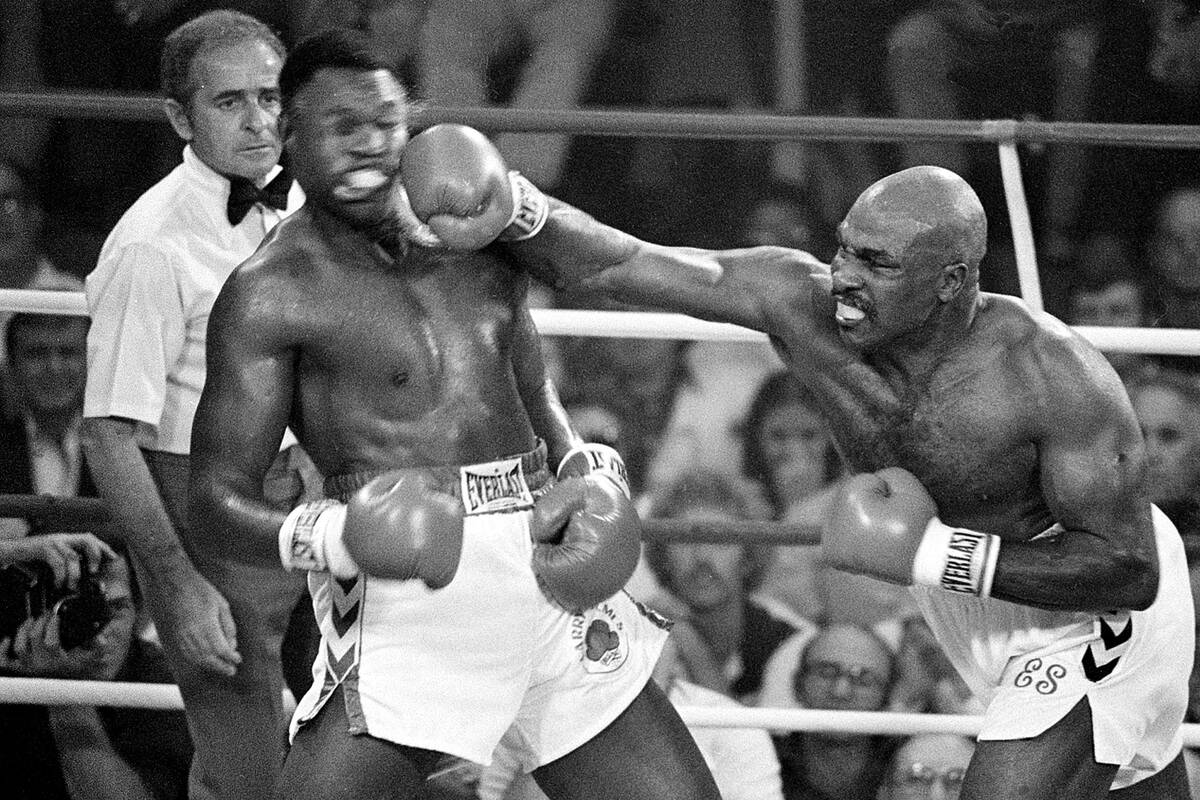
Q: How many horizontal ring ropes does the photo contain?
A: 4